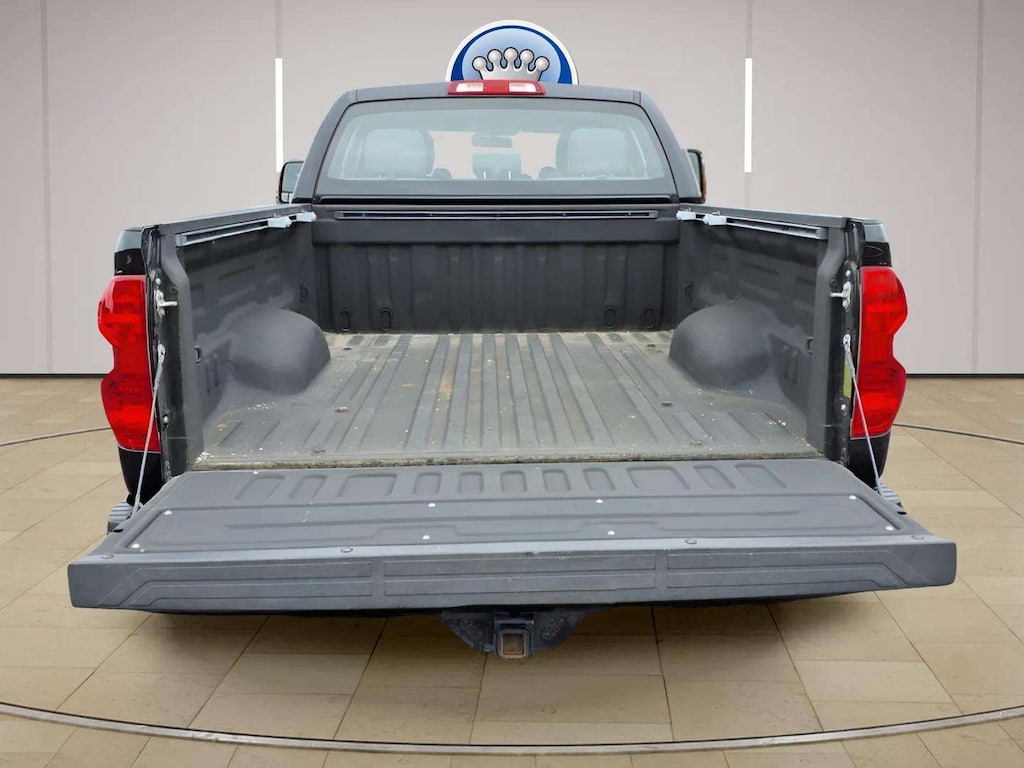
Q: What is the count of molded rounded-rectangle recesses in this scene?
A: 11